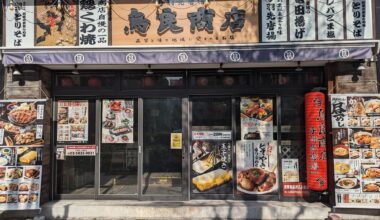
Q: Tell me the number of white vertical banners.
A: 6